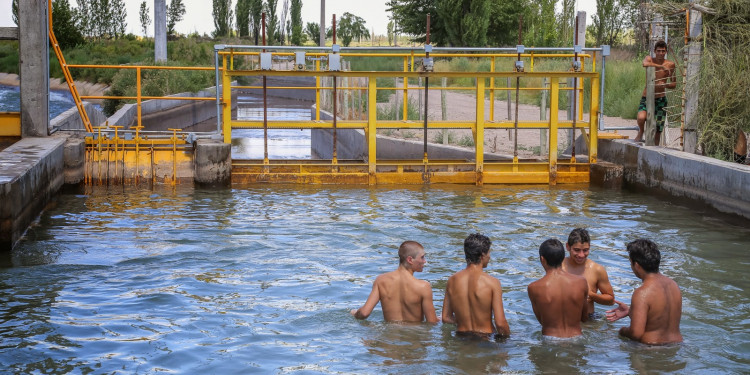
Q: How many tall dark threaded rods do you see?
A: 5